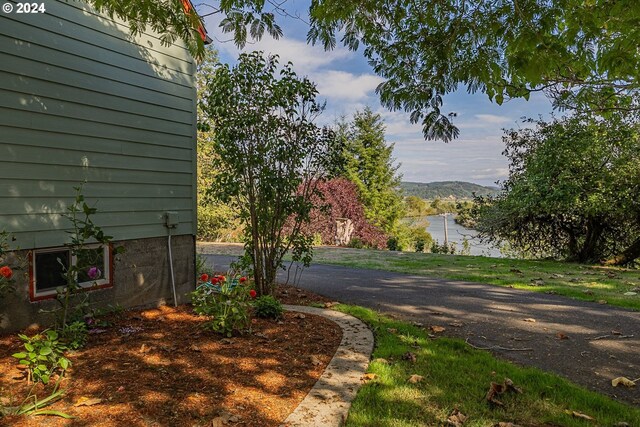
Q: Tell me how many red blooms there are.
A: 6